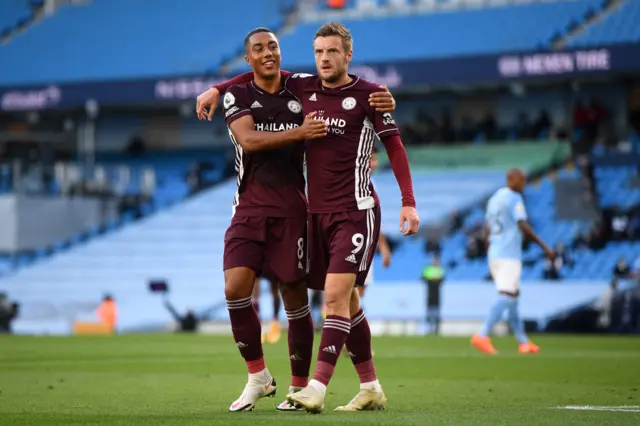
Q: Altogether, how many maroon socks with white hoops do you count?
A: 4